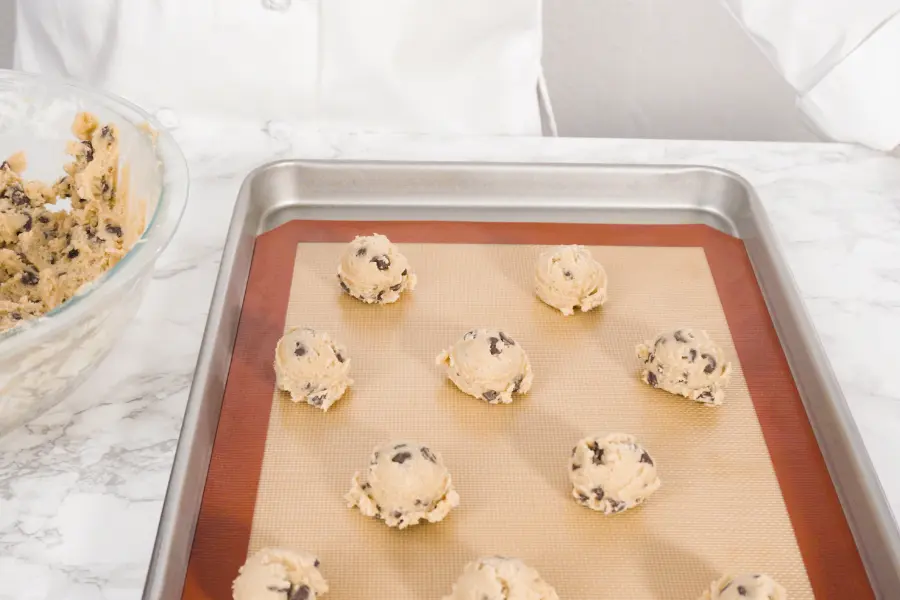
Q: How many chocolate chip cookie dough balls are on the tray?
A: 10